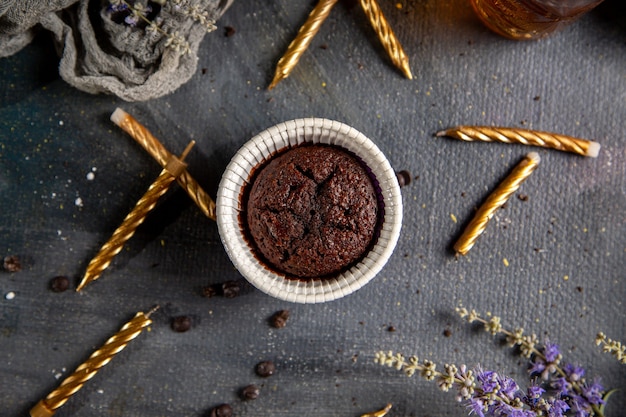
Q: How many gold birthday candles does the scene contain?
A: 8